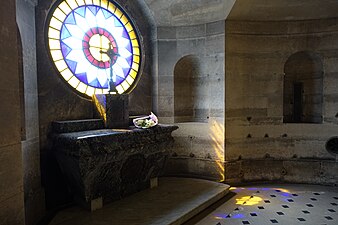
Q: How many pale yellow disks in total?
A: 1